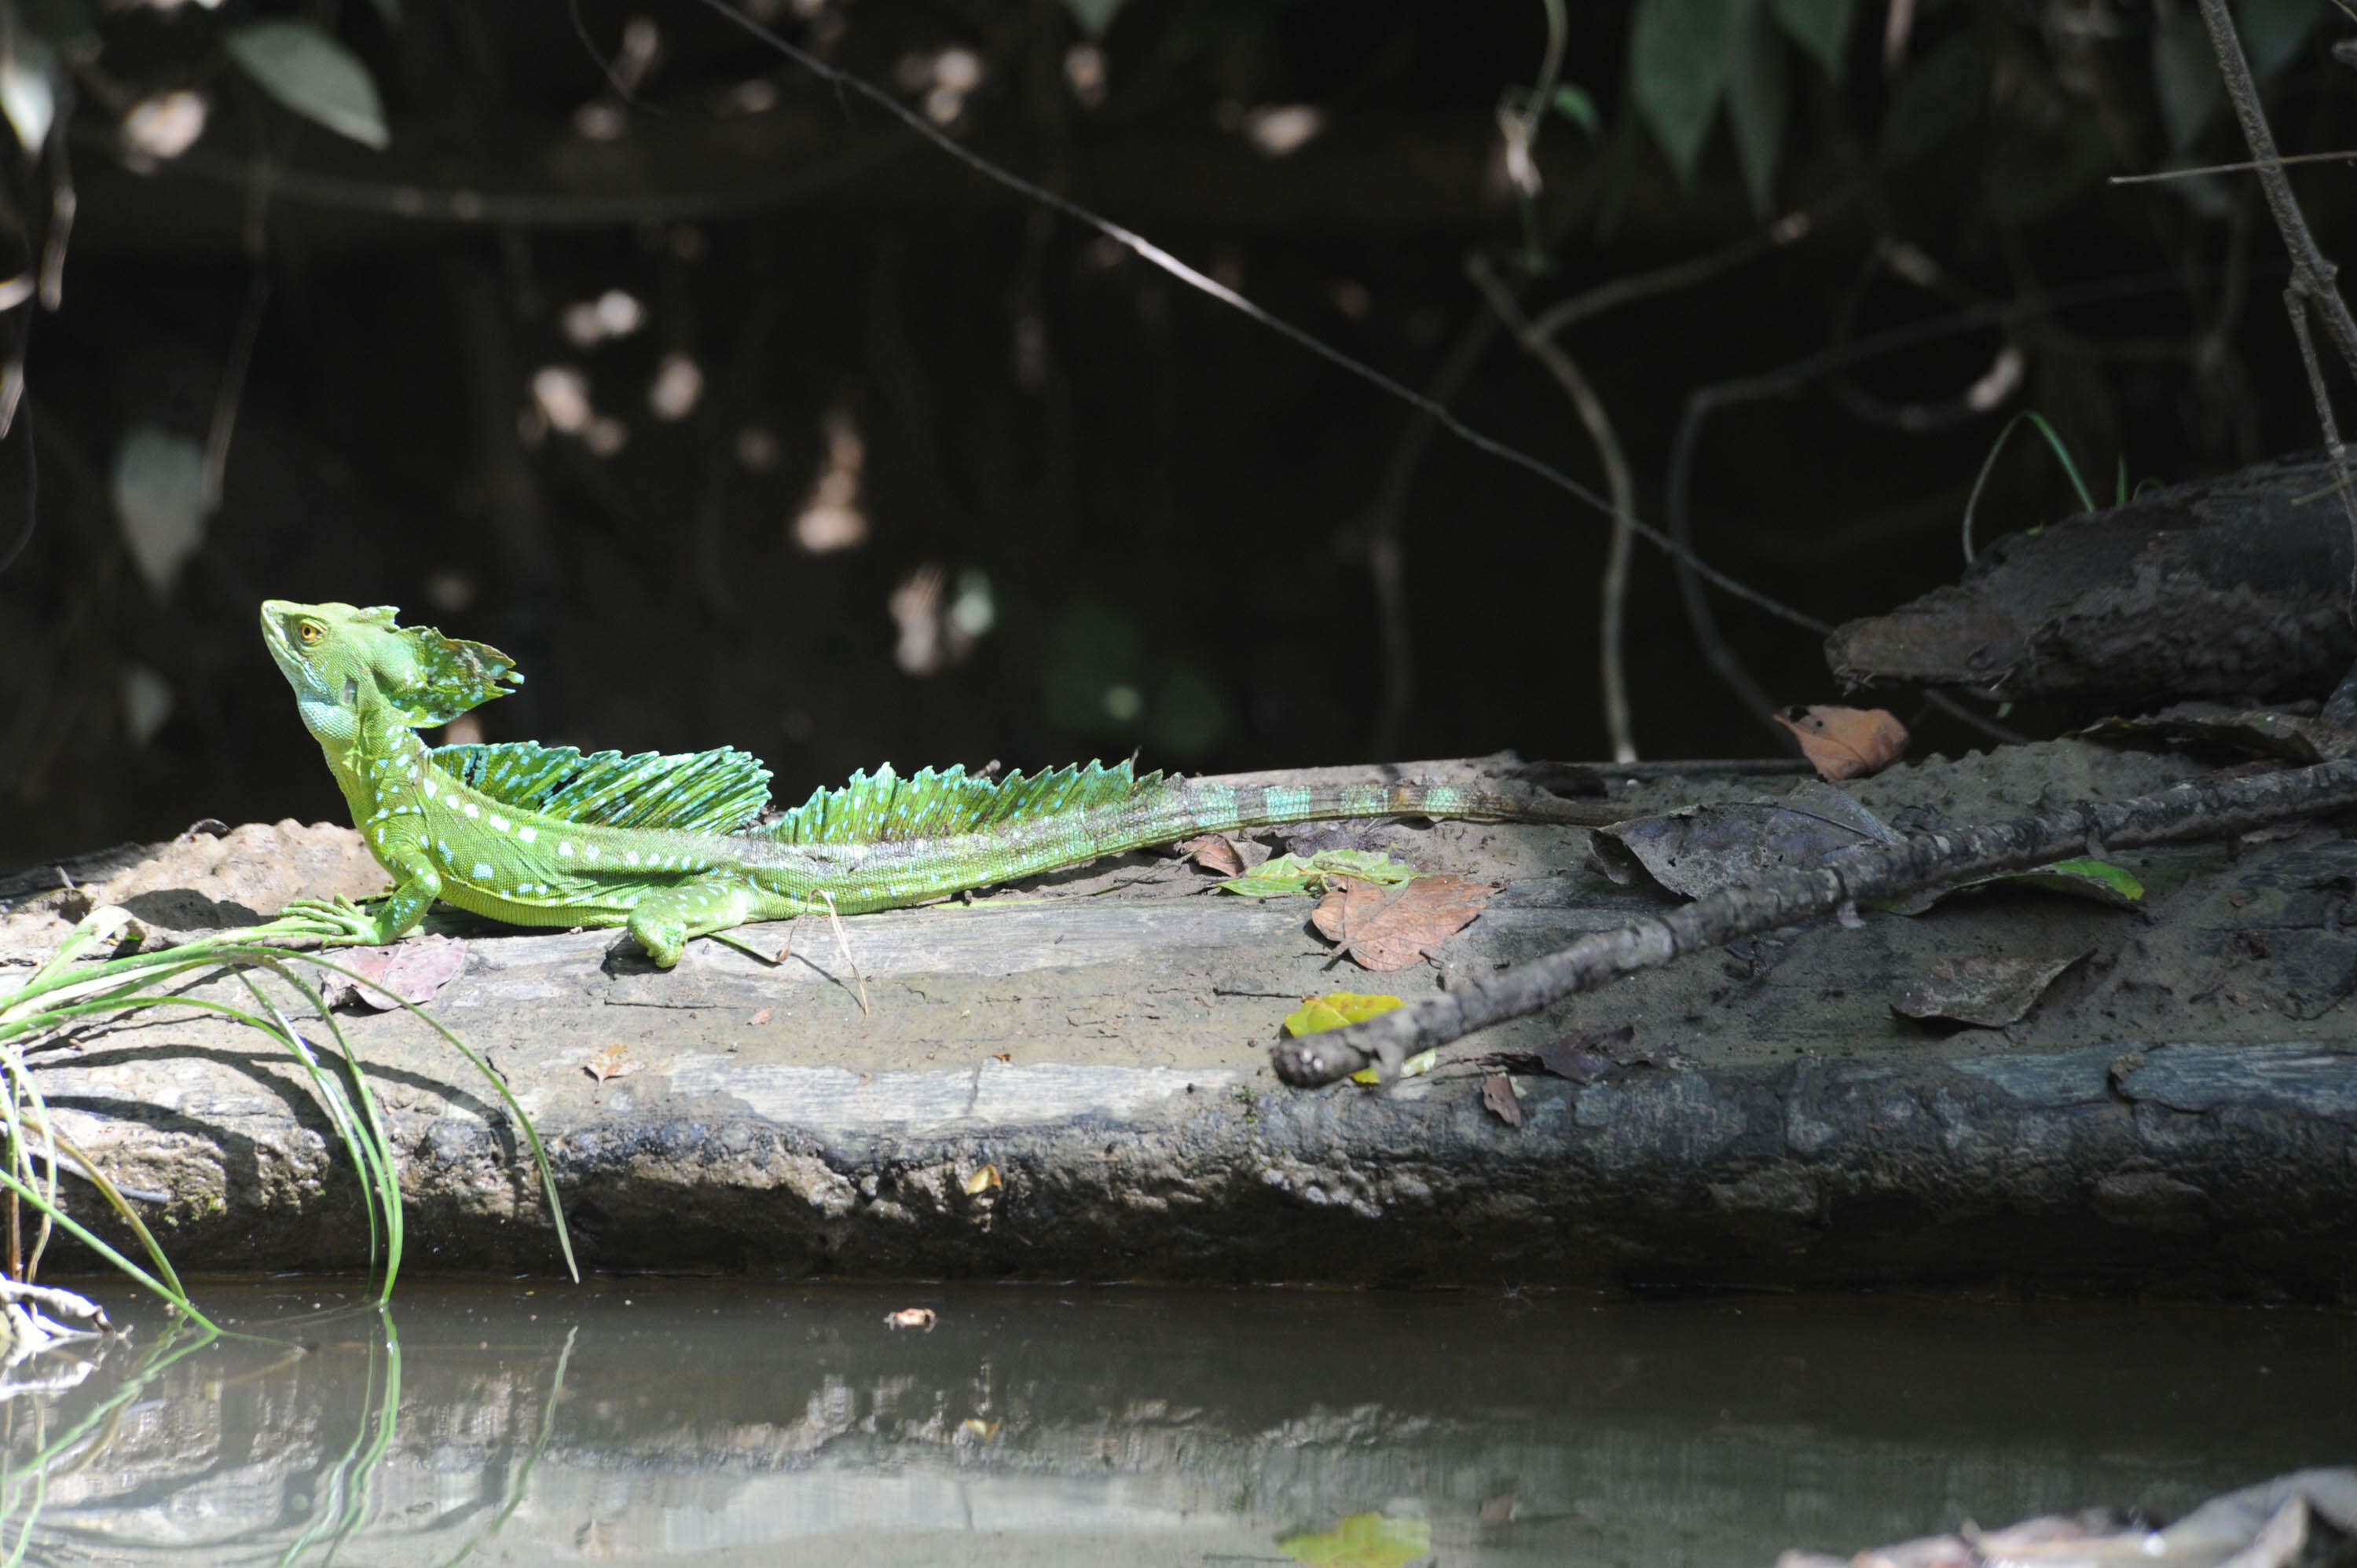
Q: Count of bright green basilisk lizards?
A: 1